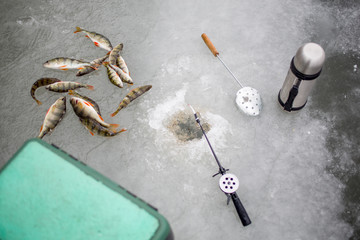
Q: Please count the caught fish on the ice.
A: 14